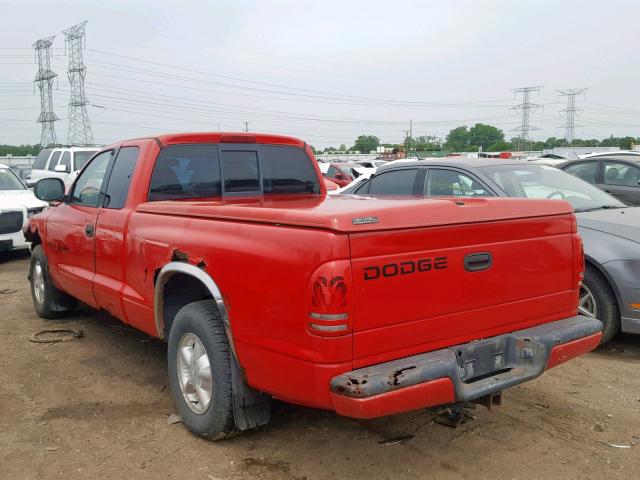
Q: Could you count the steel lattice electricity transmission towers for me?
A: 4